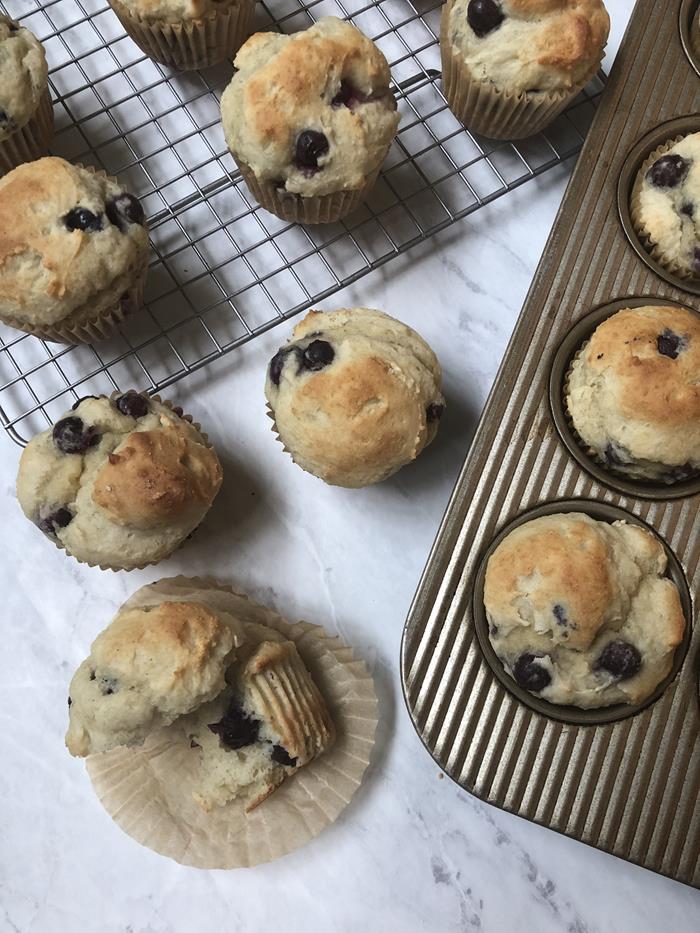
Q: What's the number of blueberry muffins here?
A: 11